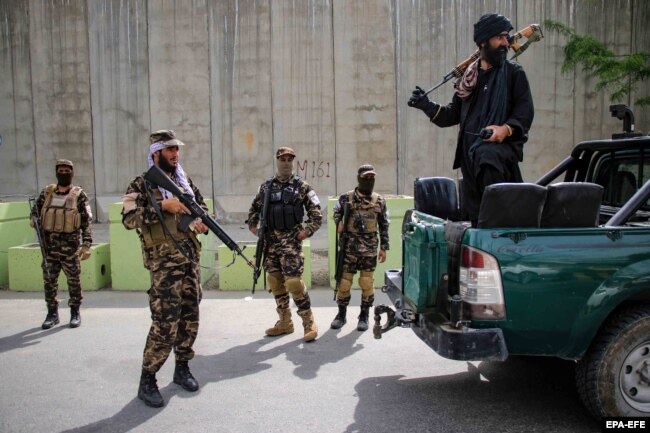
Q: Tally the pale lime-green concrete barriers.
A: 5